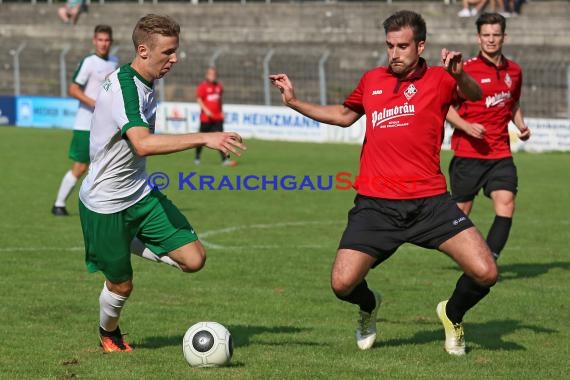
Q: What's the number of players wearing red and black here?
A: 3